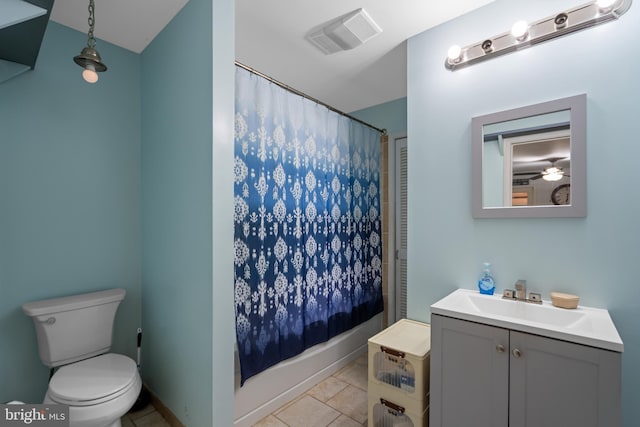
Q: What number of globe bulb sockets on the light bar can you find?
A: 5